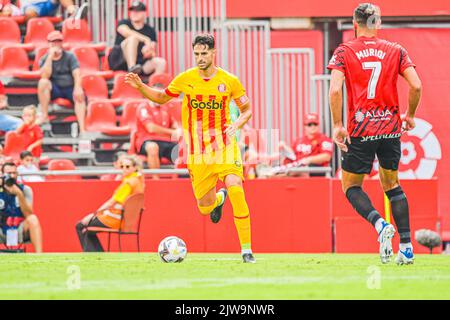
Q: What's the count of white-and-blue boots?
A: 2